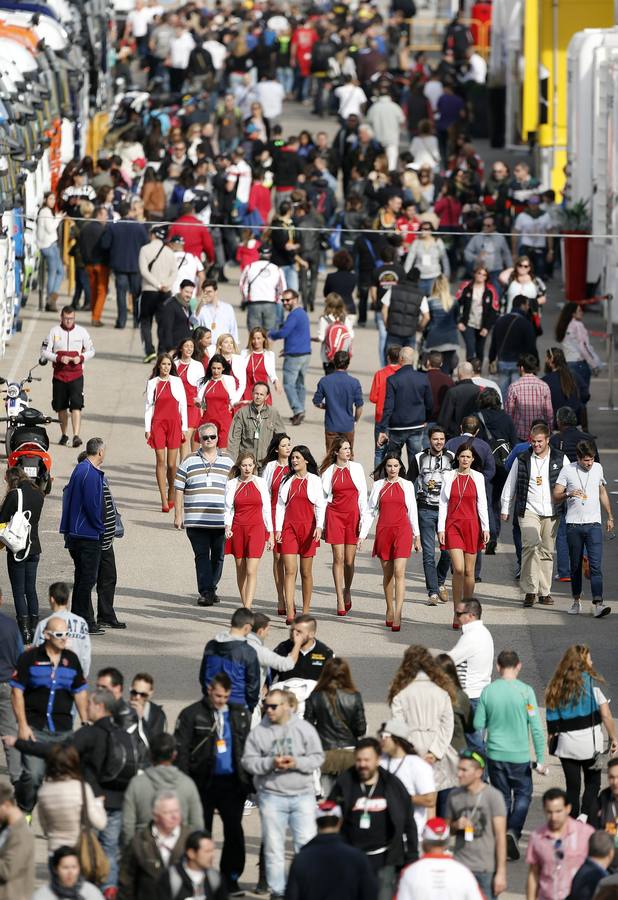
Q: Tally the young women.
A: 12